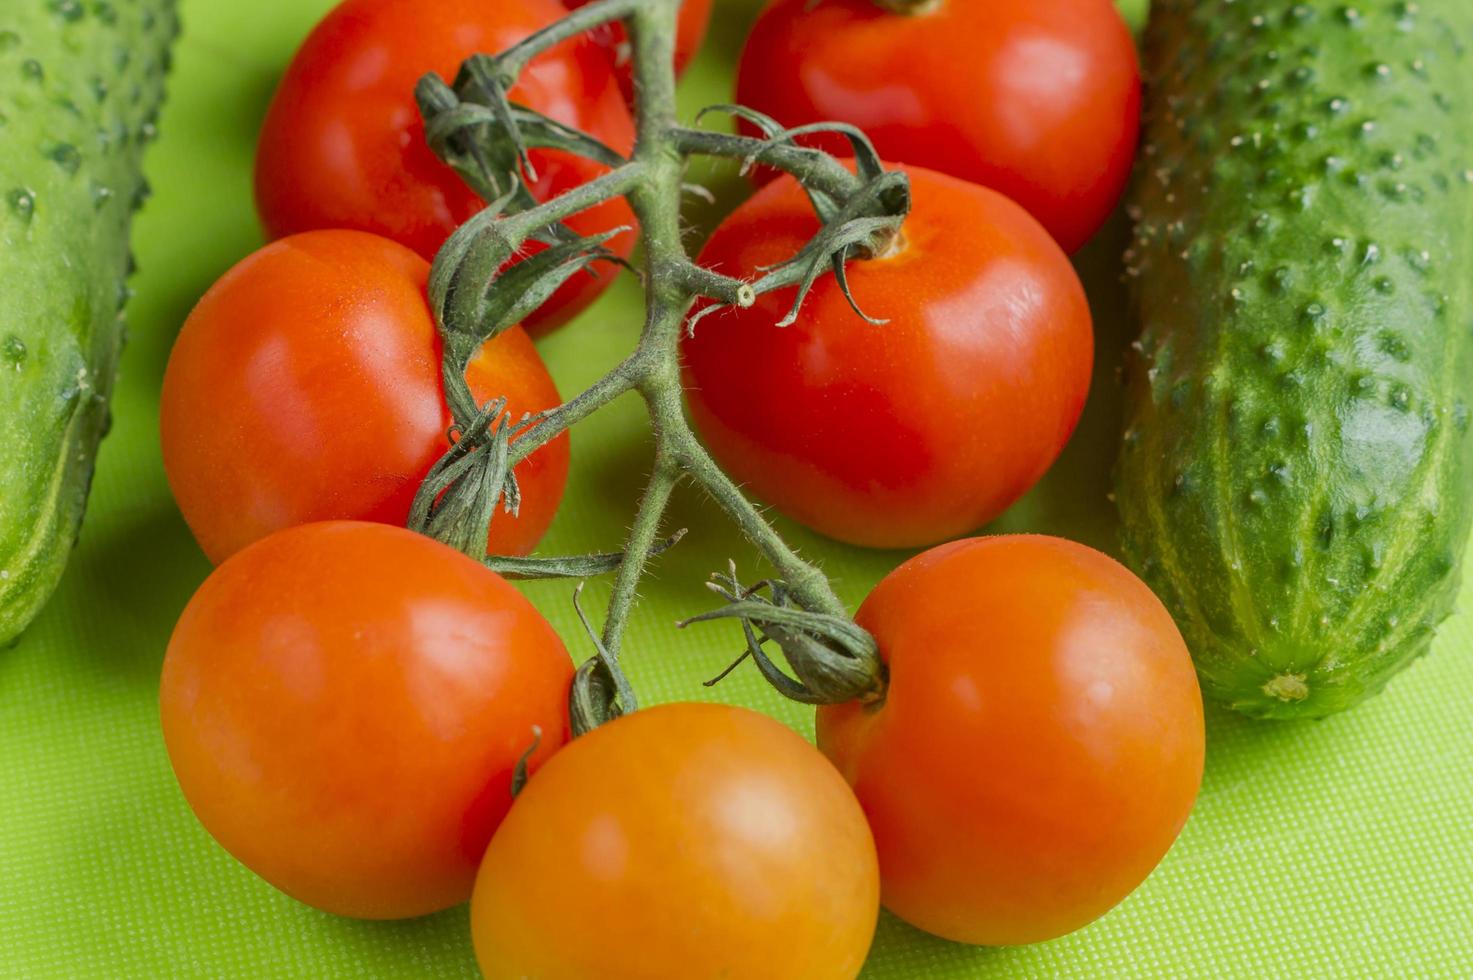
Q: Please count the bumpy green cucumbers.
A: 2